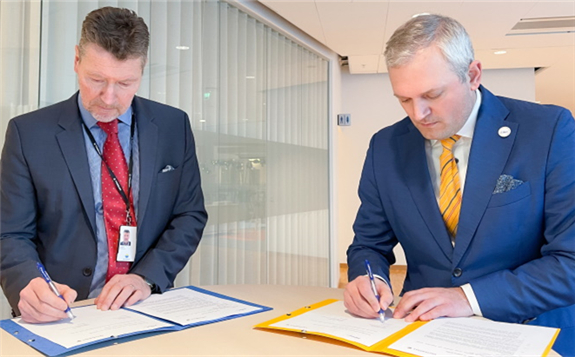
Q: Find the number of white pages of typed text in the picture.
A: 4